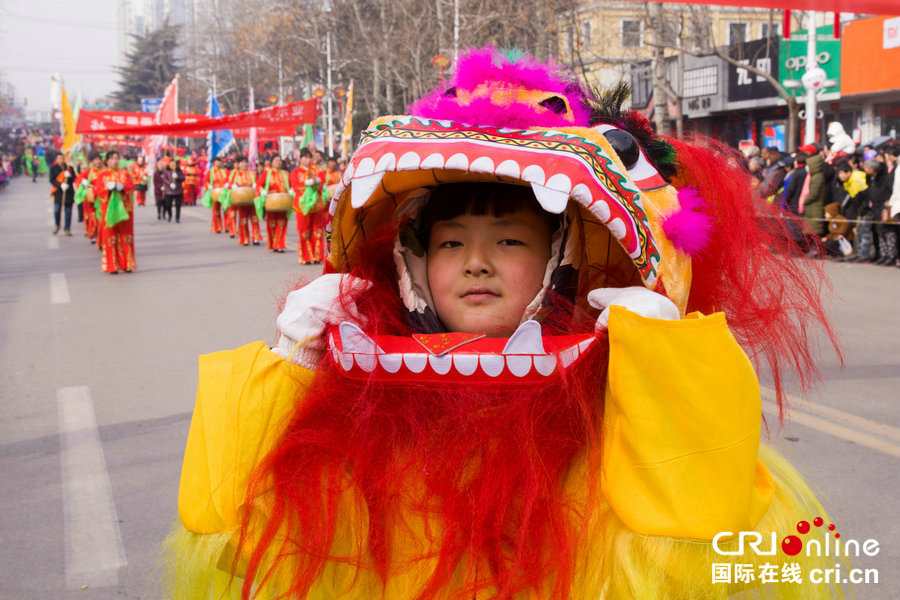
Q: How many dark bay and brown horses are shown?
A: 0